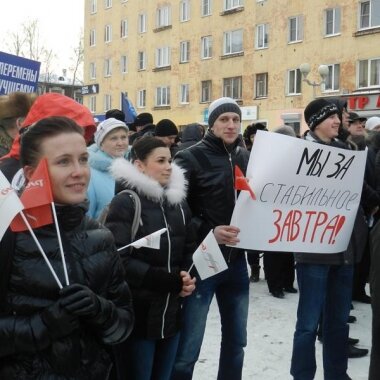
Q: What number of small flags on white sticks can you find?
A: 5